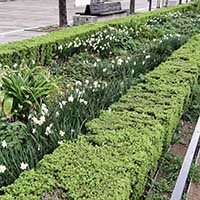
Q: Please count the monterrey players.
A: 0